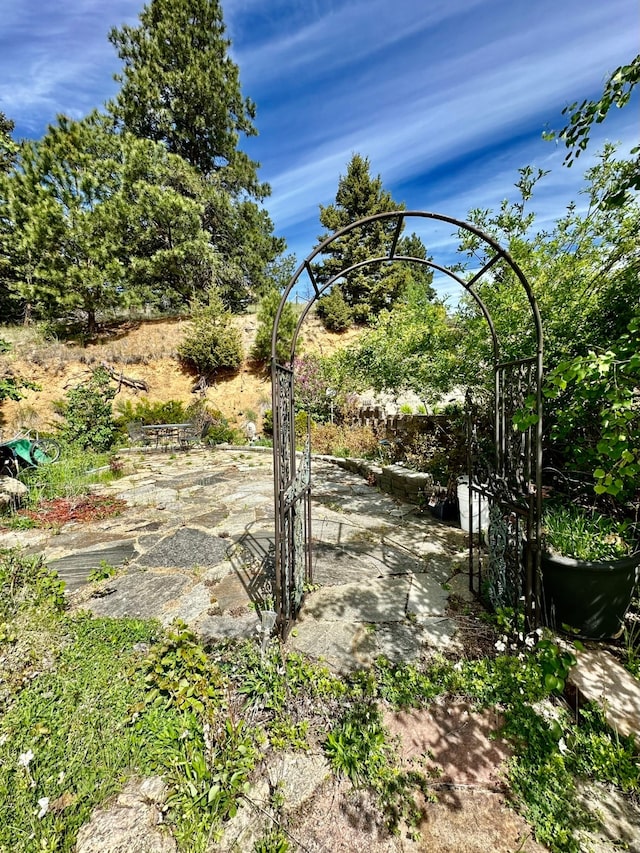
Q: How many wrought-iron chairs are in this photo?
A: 2